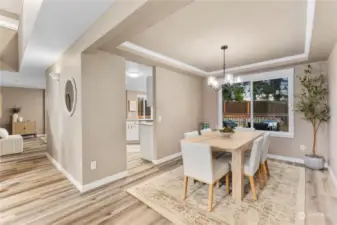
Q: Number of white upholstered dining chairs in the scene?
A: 6